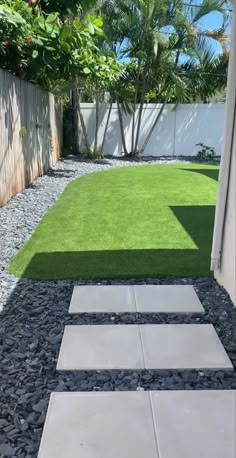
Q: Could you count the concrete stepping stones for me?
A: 6